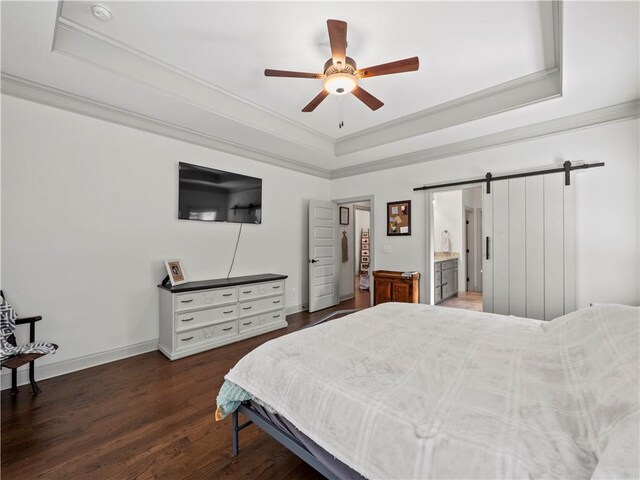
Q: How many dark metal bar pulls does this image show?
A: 13